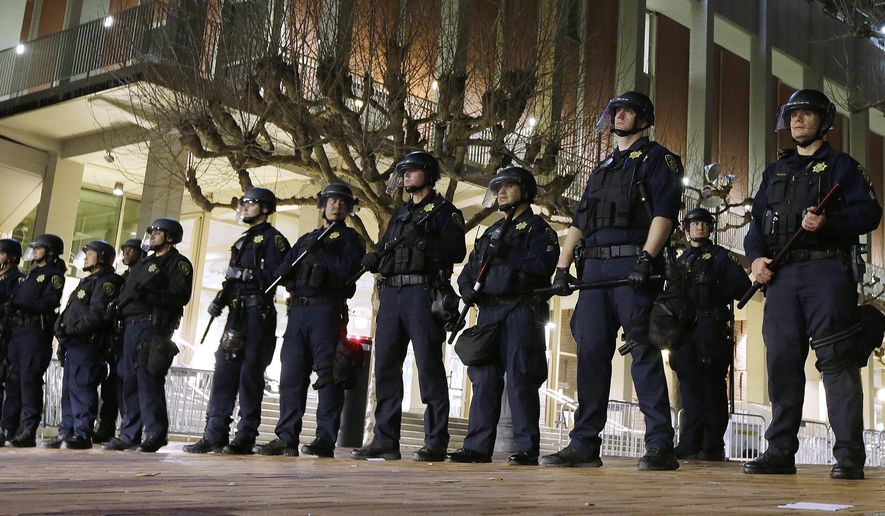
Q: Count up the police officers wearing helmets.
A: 12